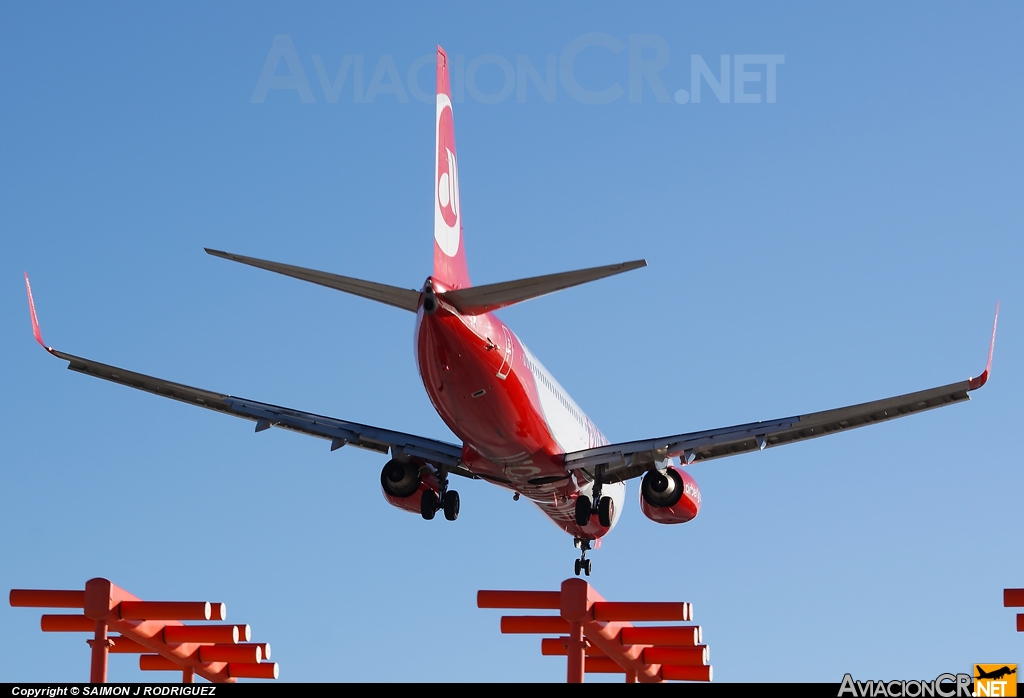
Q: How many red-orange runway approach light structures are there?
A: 3